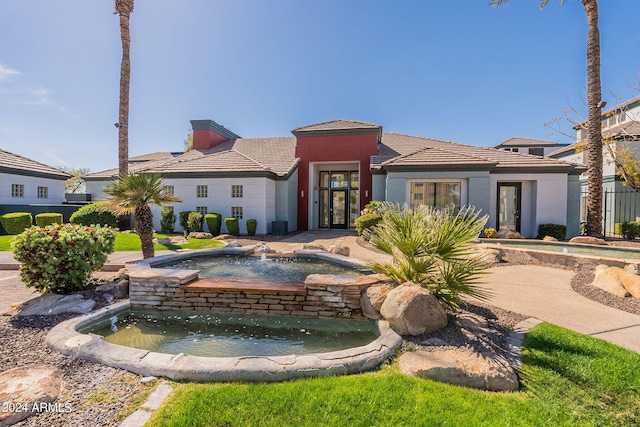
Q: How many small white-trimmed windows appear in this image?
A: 8